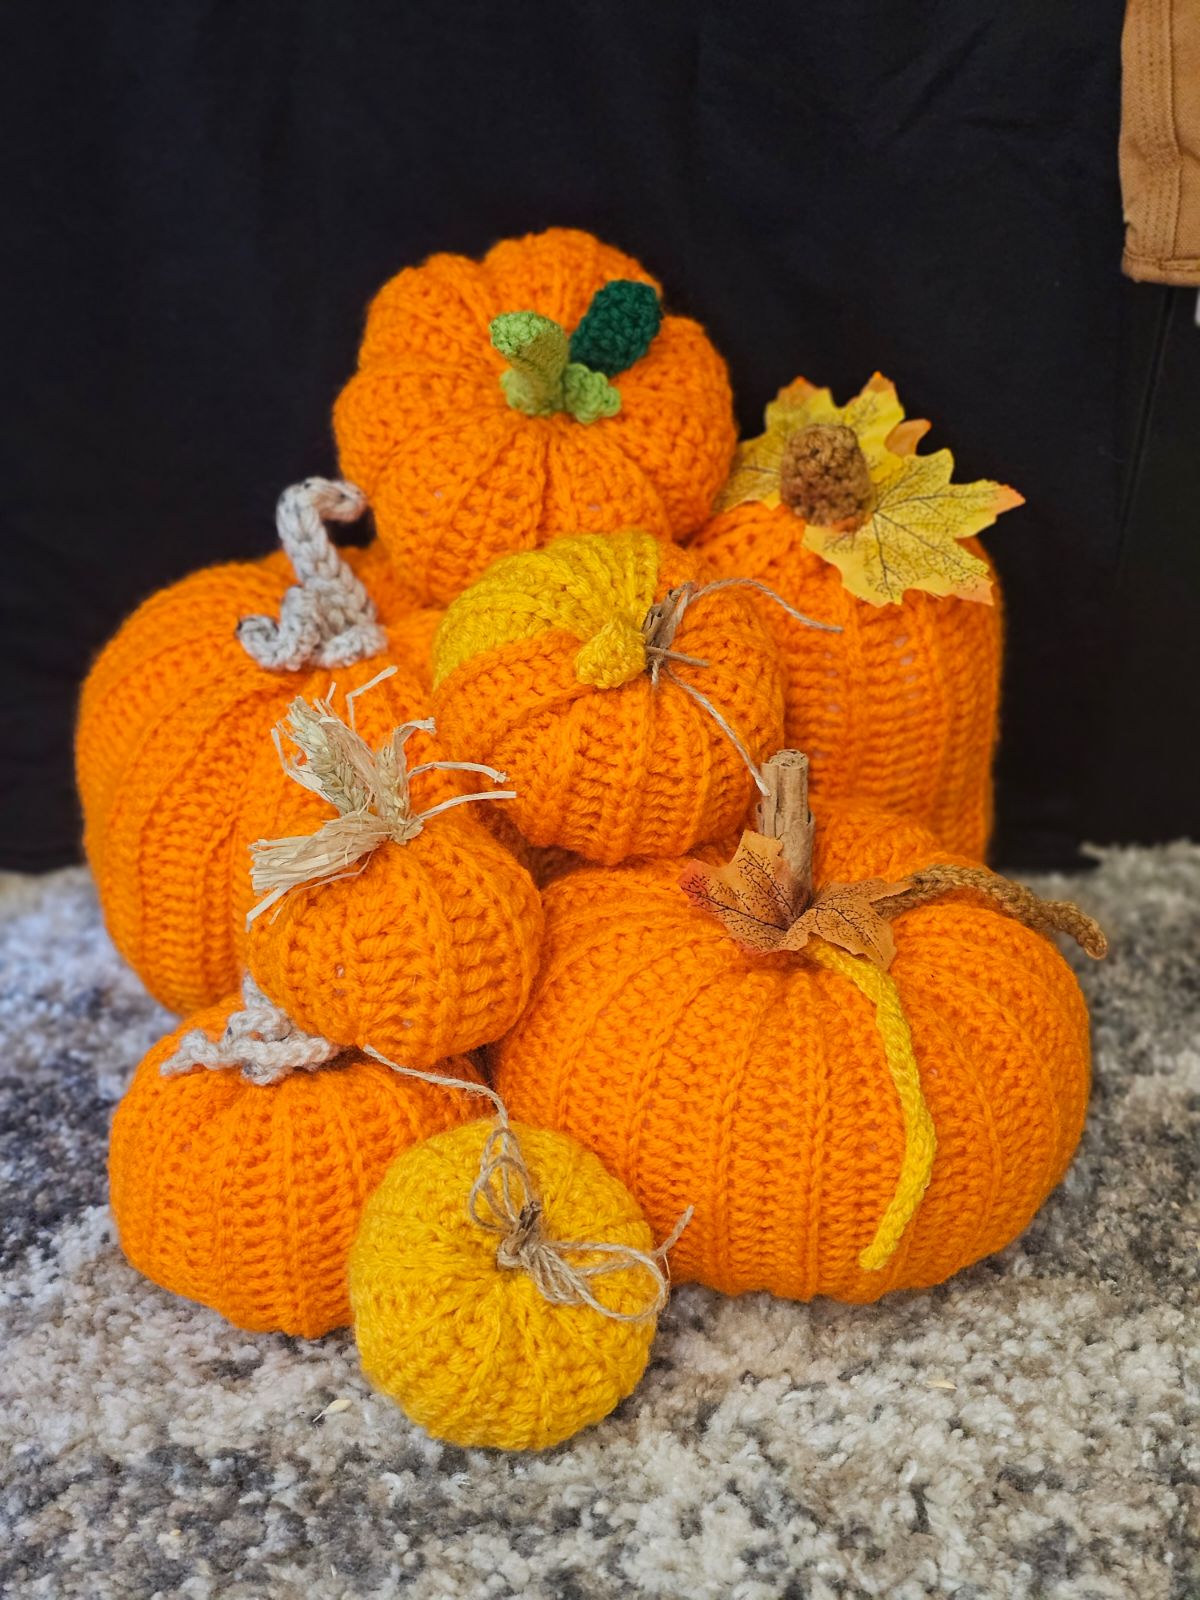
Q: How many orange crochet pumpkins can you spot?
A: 7